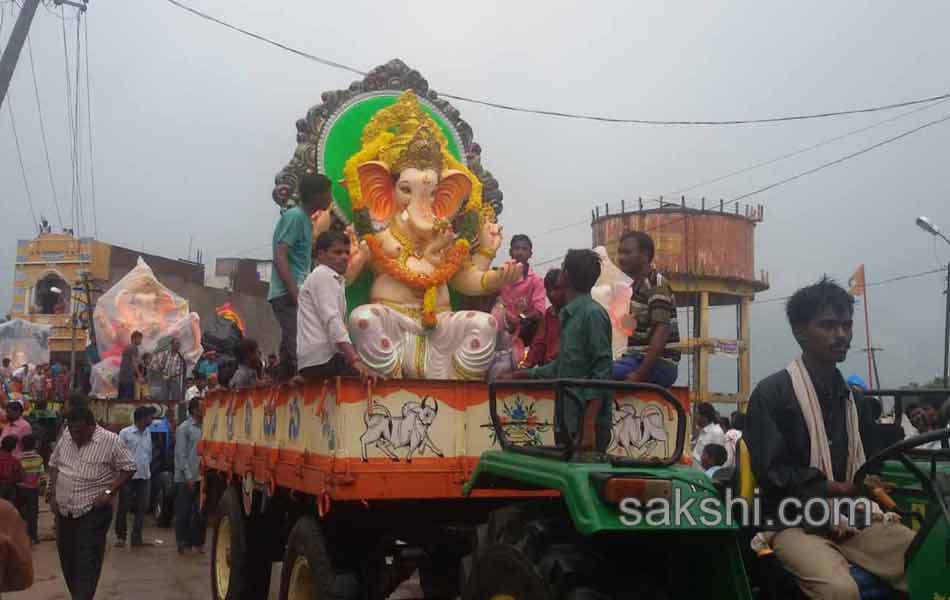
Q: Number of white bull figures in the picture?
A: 2